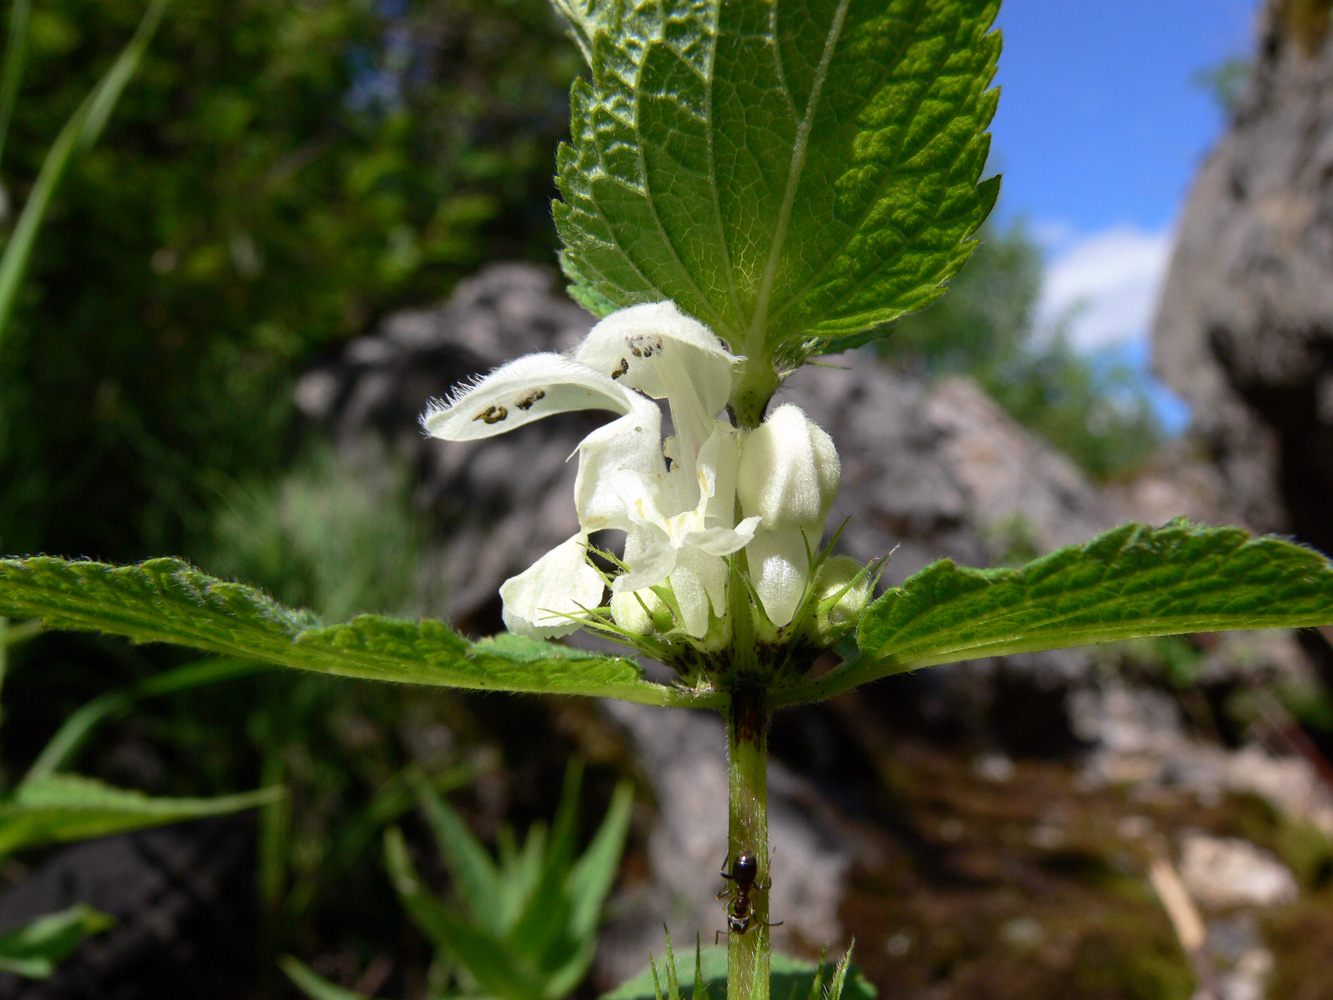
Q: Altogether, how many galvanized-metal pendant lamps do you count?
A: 0